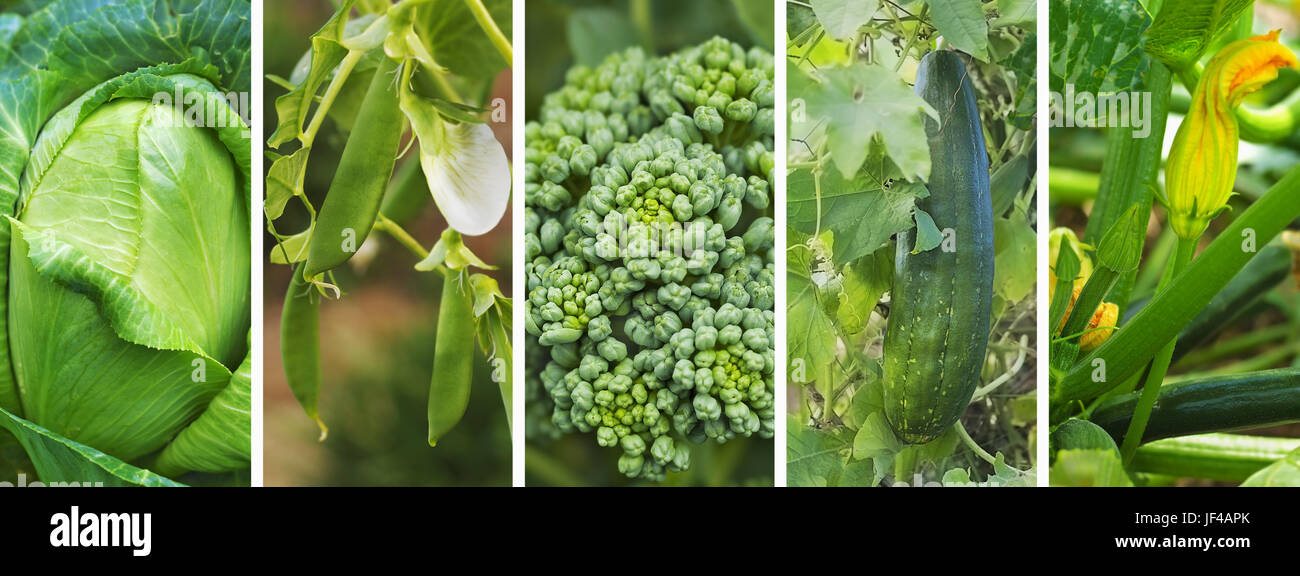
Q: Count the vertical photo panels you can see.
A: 5